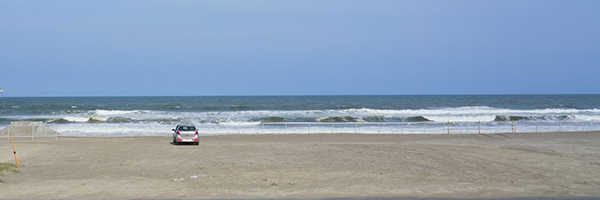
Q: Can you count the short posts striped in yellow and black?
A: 3